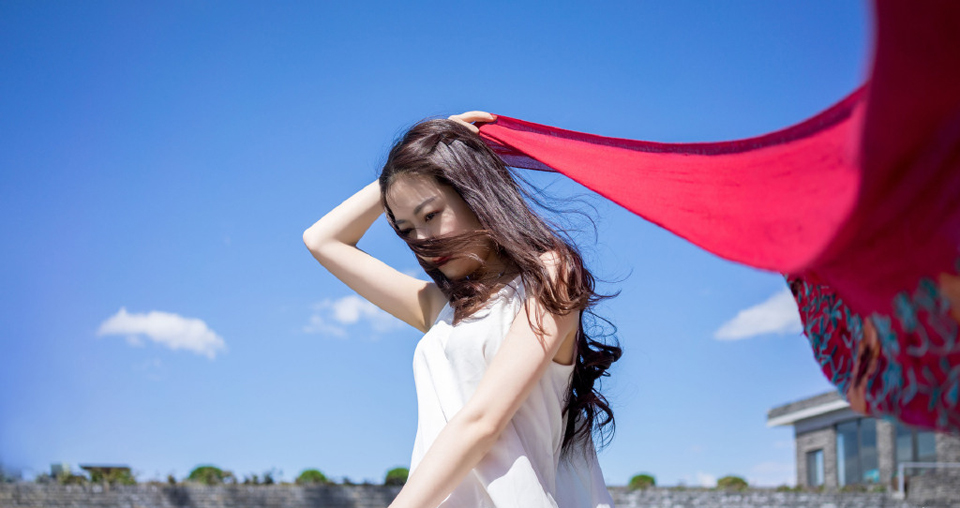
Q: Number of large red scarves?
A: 1